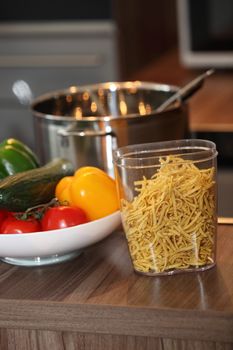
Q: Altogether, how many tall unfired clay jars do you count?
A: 0